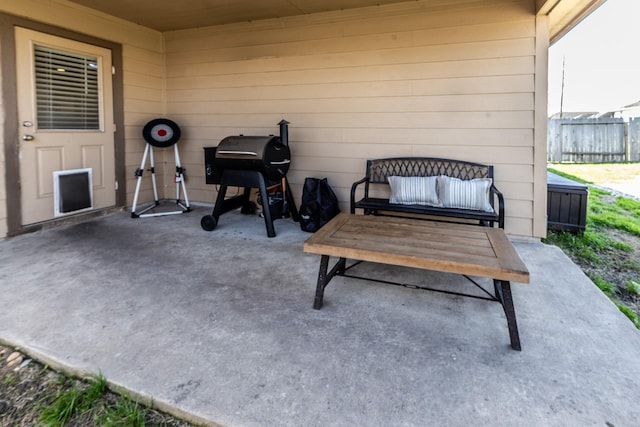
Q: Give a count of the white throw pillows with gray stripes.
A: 2